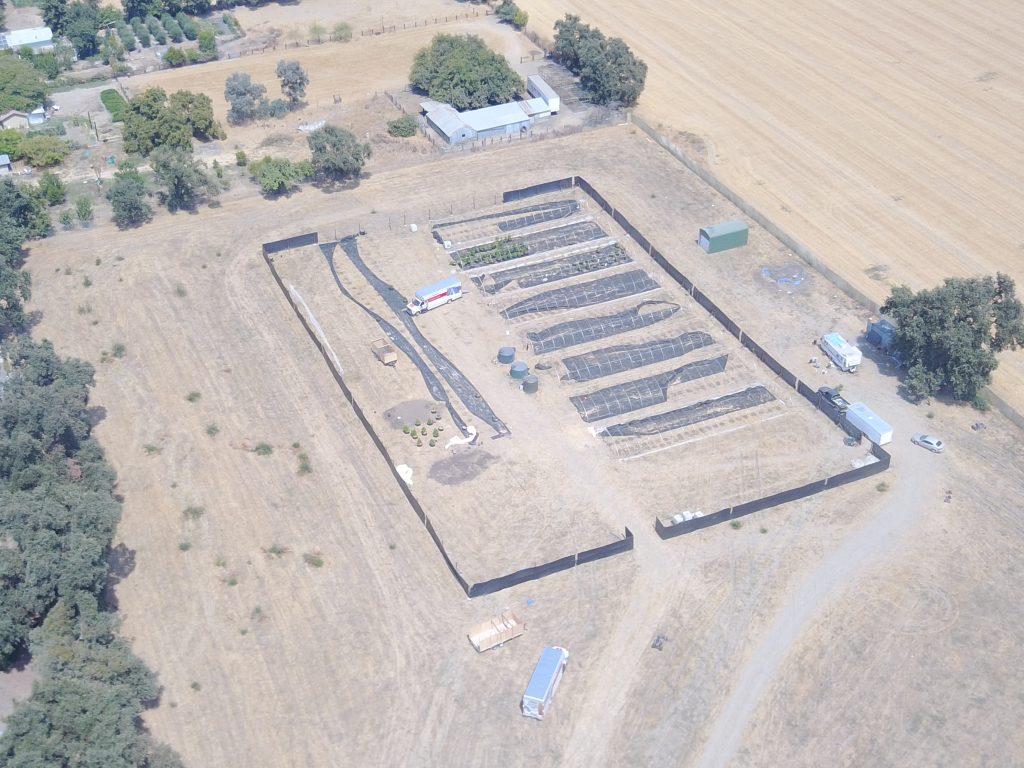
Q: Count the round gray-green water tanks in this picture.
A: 3